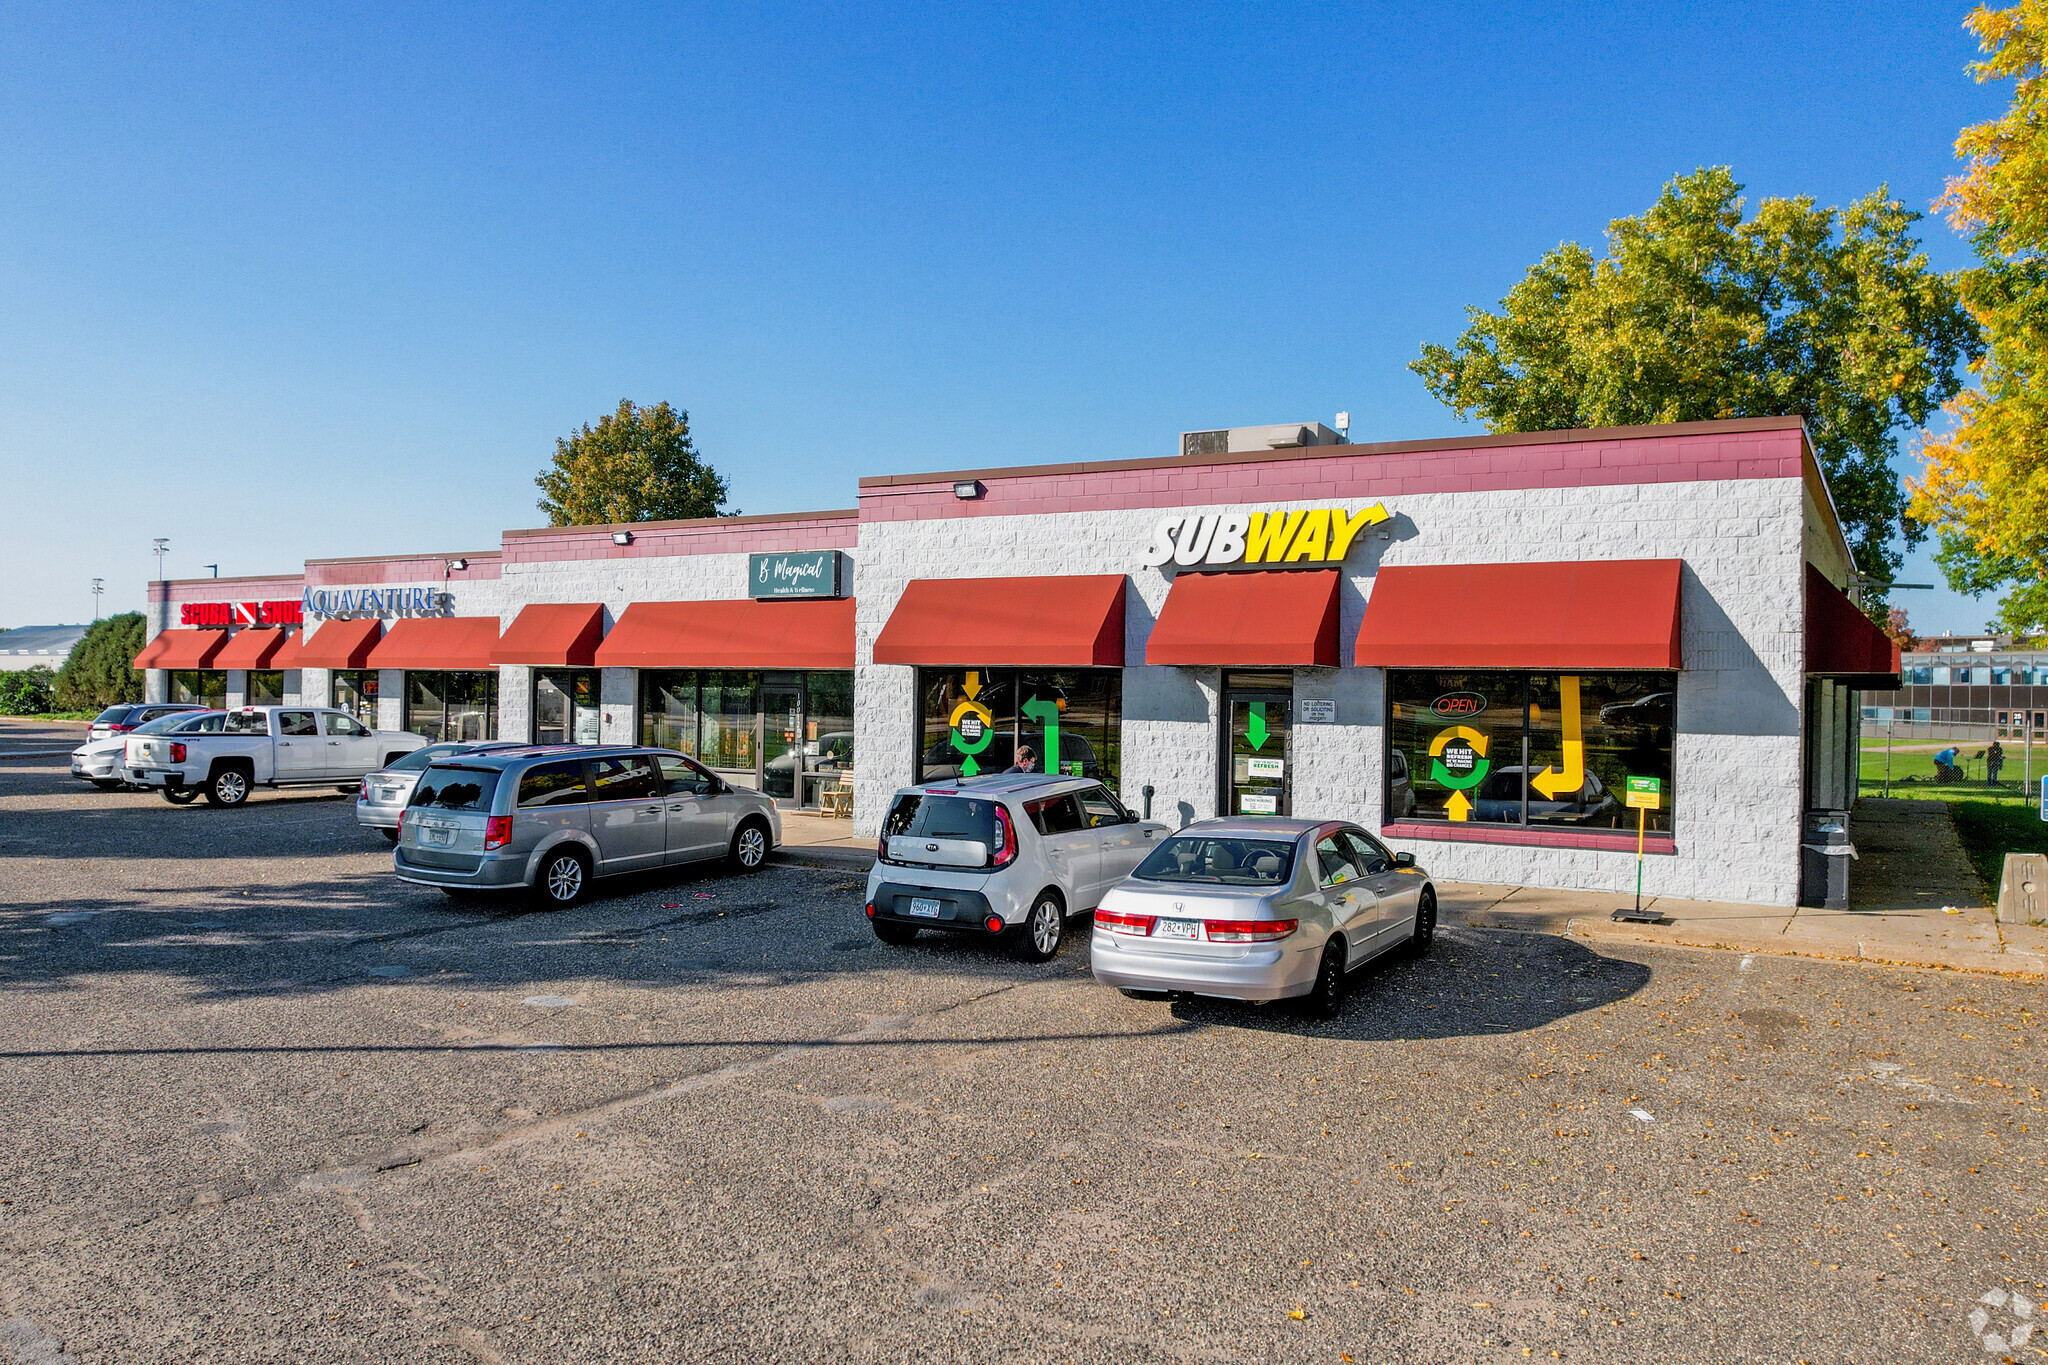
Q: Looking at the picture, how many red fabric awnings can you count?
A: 11